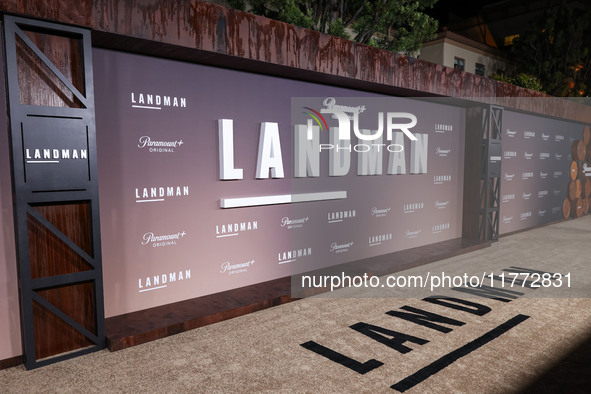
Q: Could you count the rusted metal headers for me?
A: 1